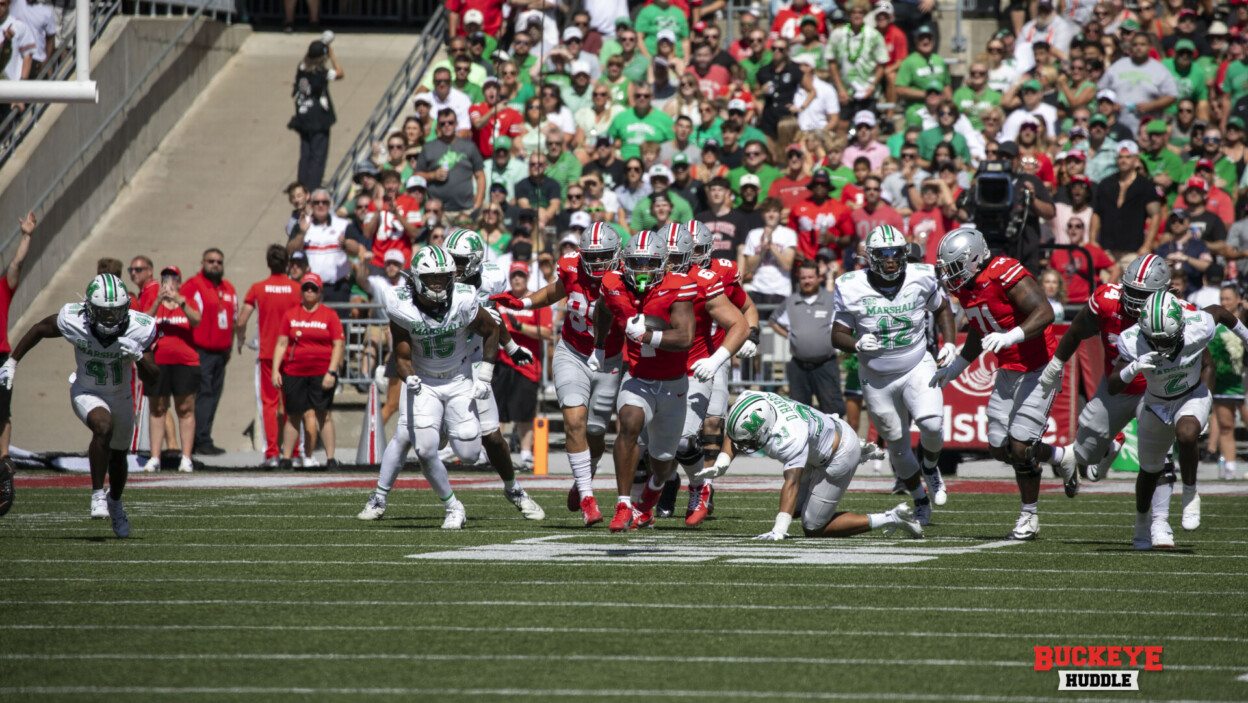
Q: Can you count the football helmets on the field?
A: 12